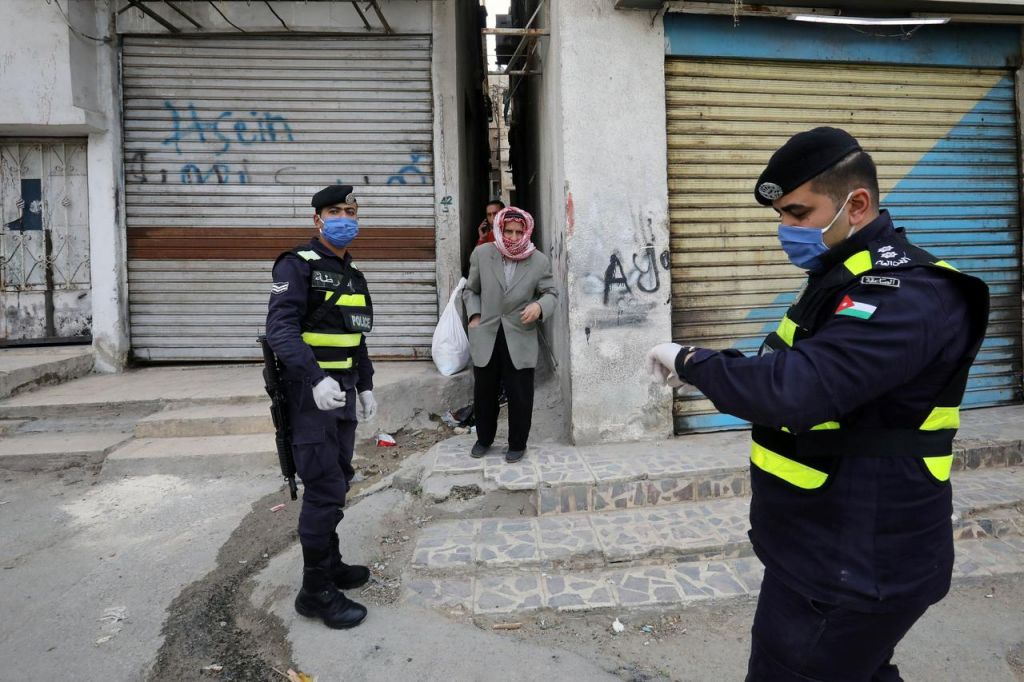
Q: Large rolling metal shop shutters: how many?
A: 2